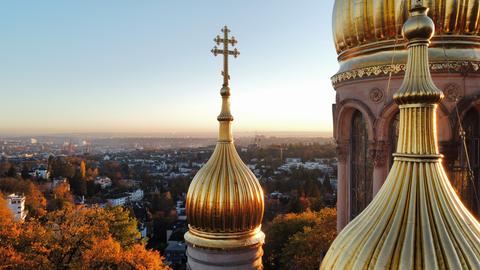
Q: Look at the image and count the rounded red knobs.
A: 0